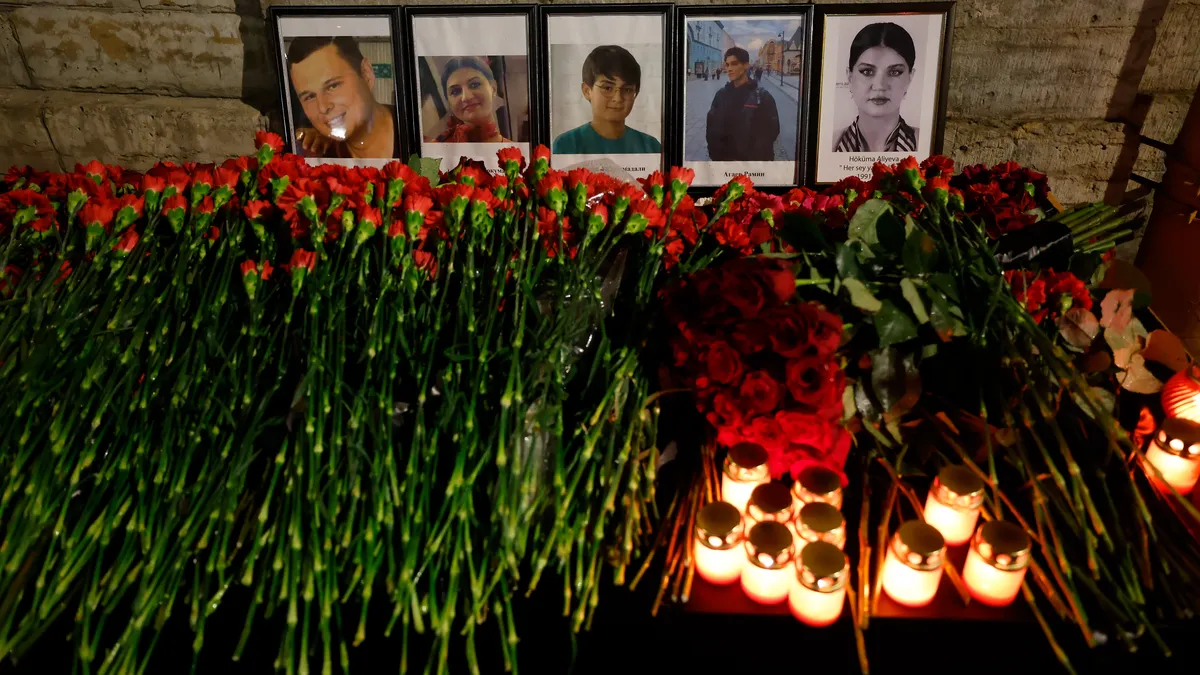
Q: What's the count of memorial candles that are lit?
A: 12